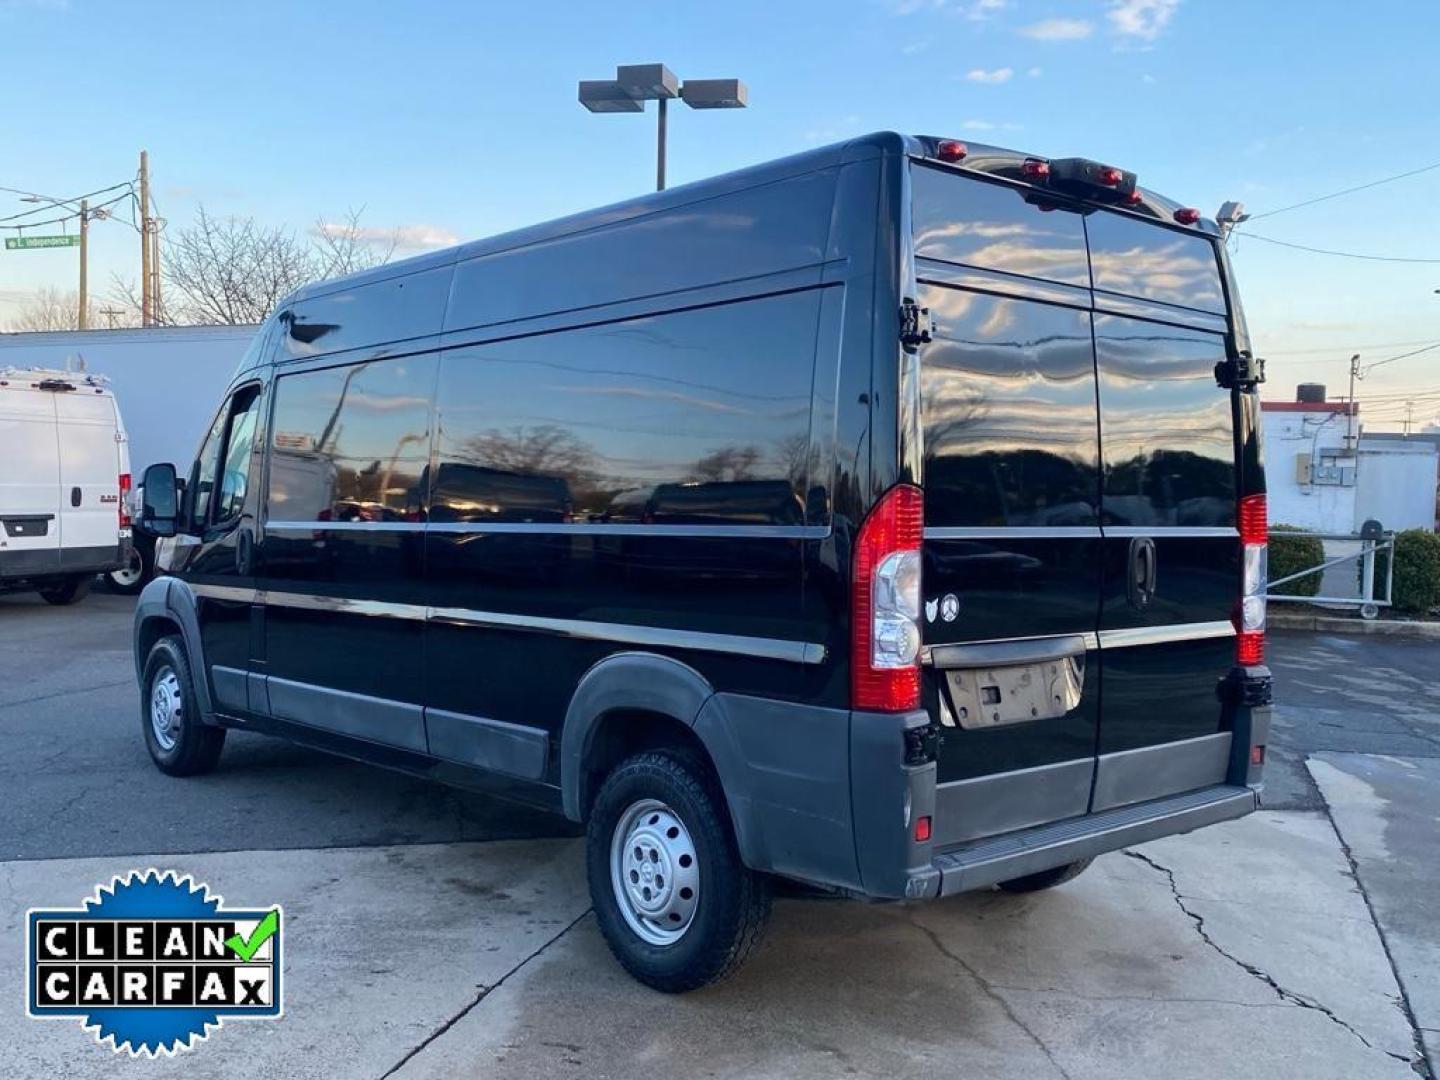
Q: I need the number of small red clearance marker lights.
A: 5